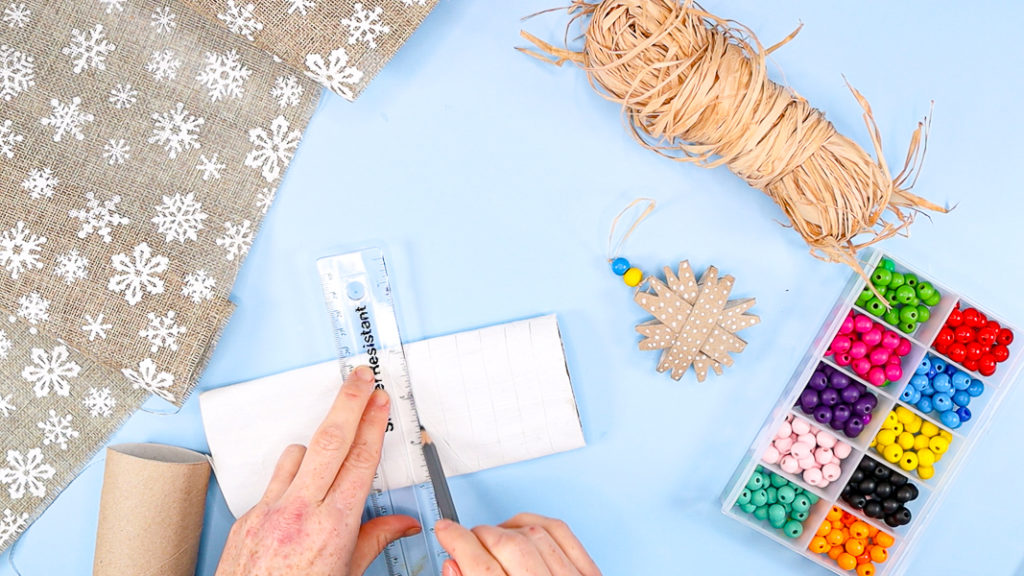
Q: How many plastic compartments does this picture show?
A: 10